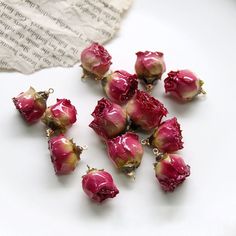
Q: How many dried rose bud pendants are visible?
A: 13